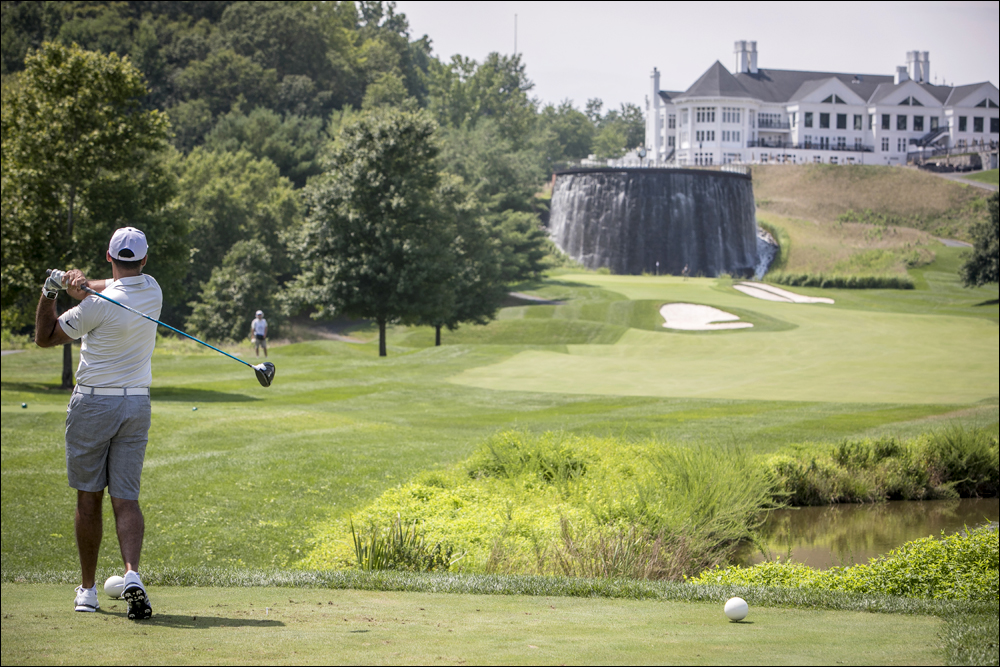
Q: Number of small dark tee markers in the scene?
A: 2